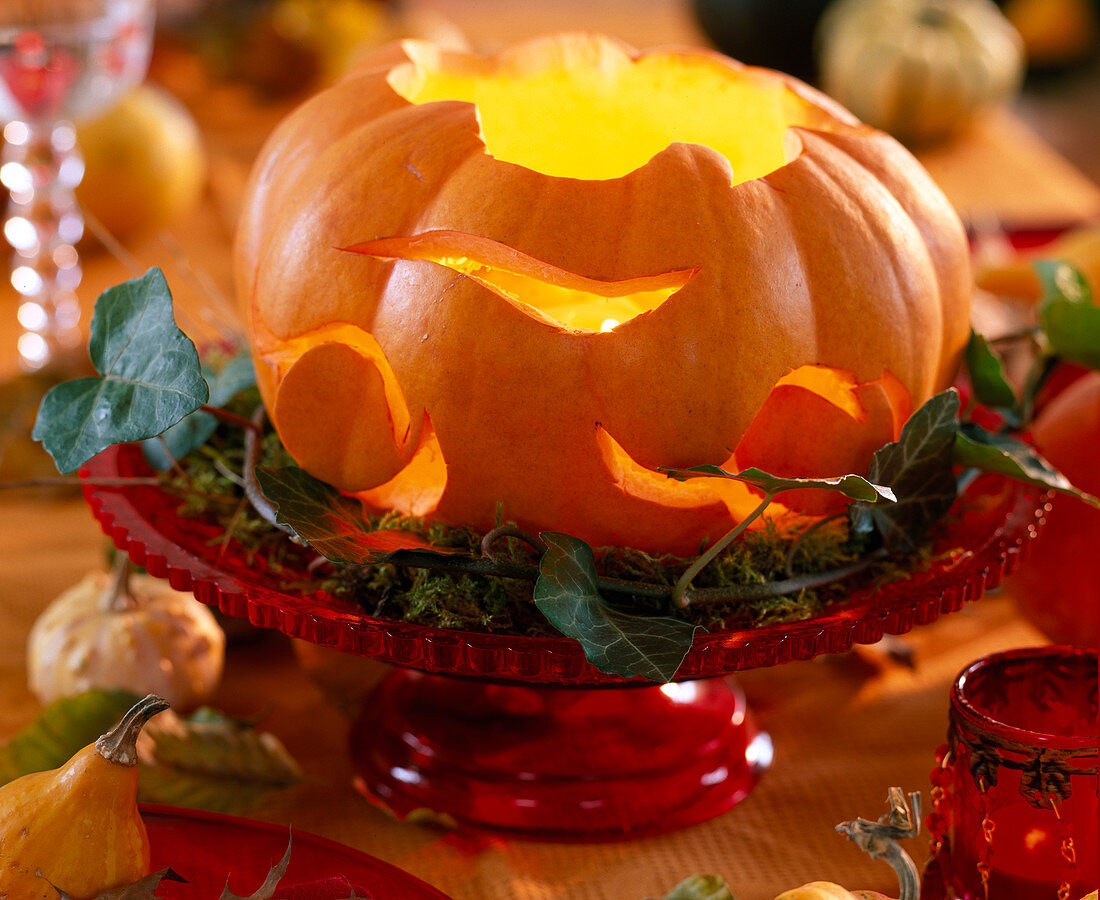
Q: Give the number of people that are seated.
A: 0